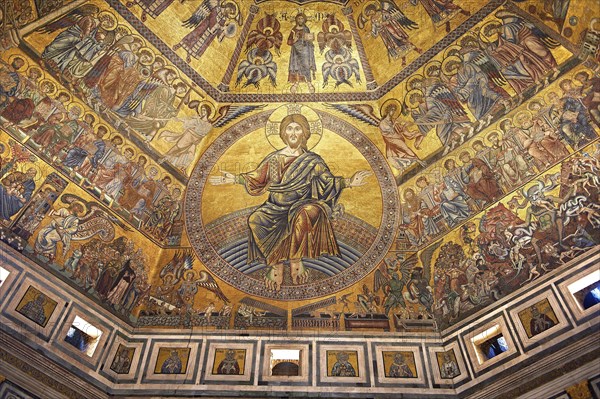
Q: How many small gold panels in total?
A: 8